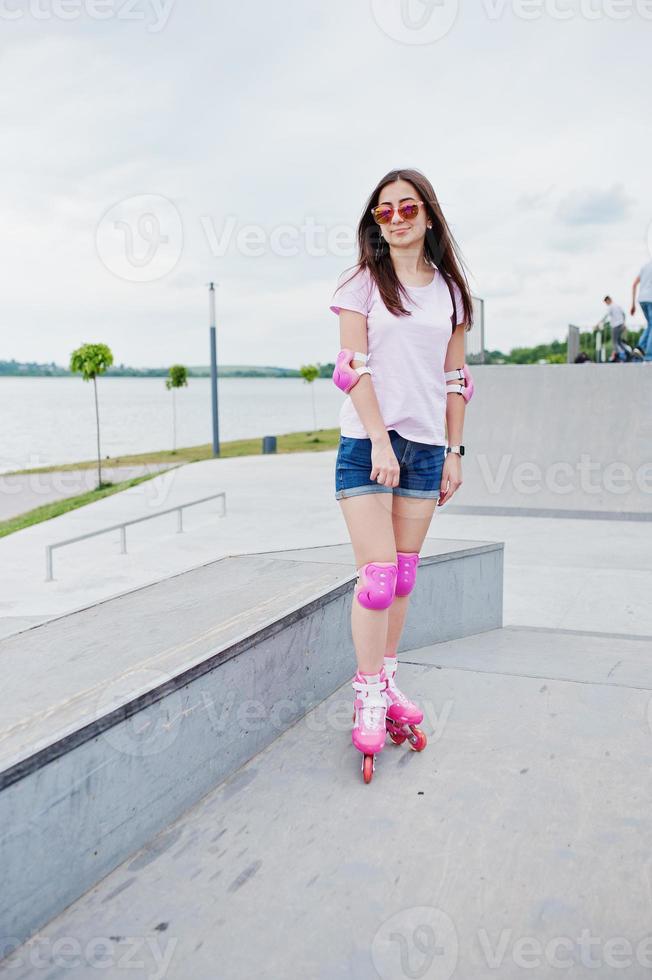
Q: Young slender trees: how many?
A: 3